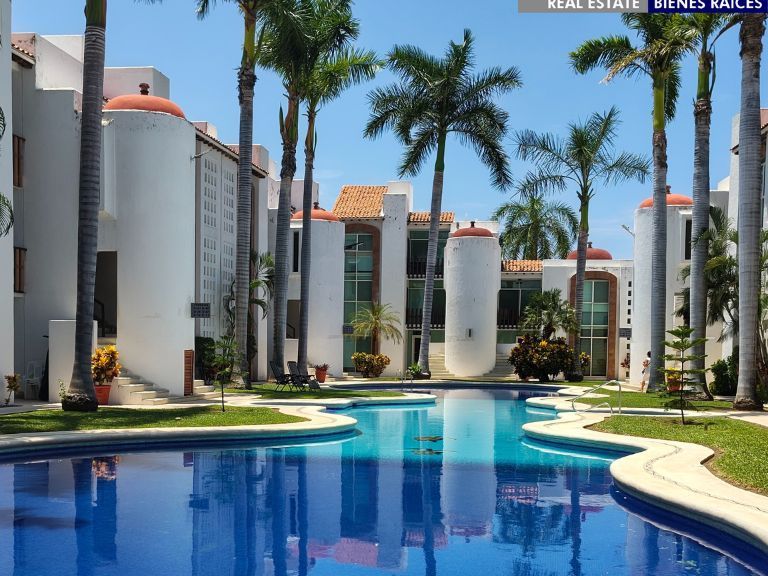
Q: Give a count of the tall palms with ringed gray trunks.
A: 9